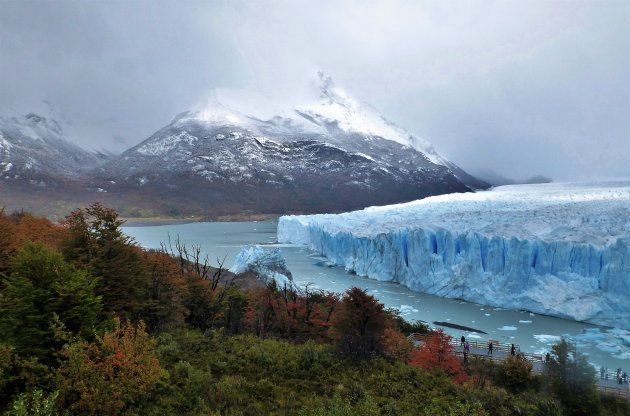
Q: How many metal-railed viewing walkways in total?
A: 1